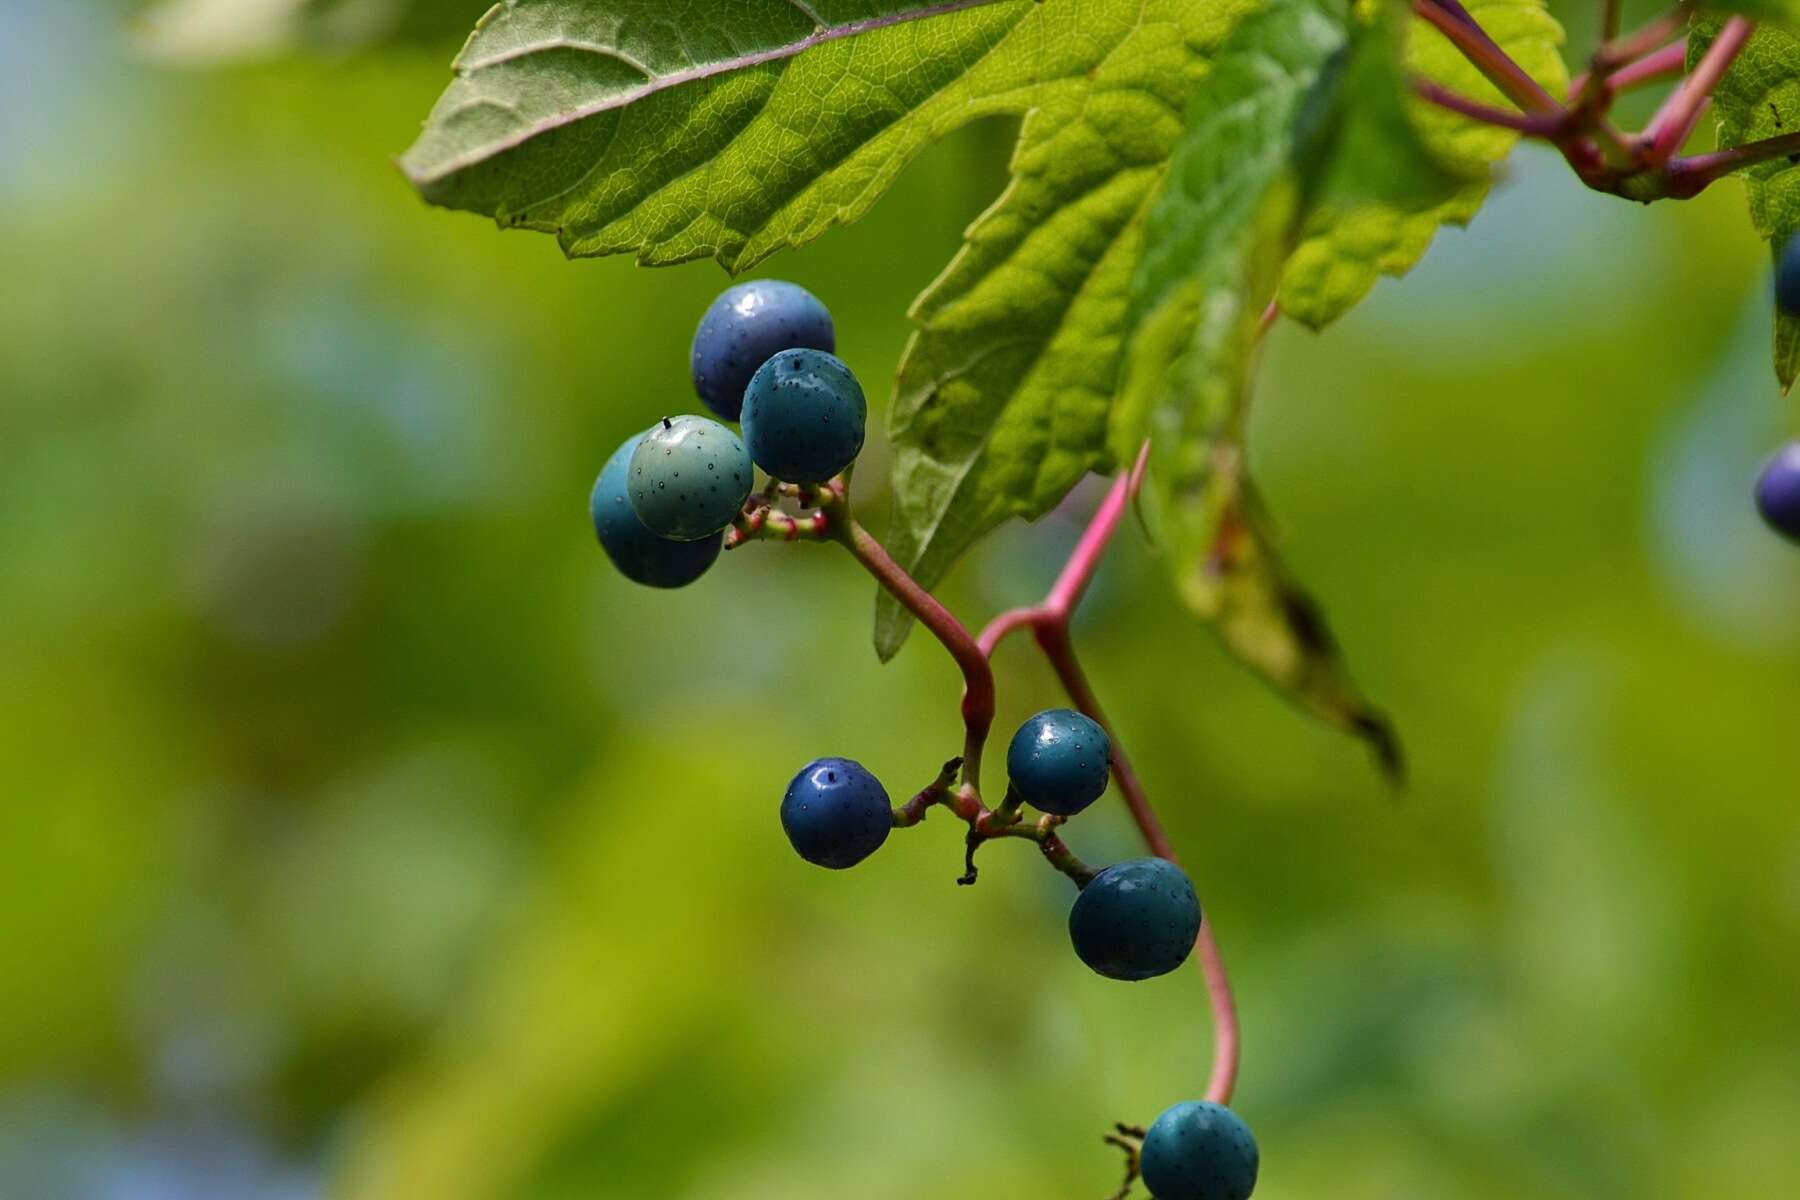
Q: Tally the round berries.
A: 10